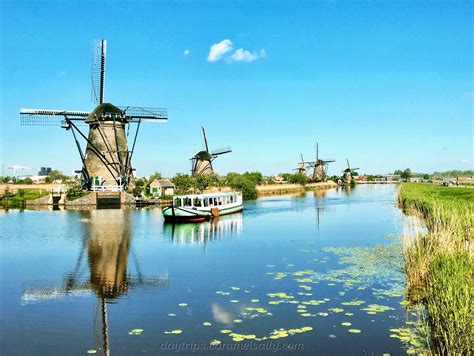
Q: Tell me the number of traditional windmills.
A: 5